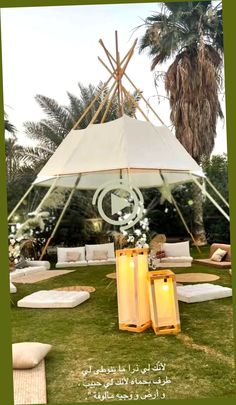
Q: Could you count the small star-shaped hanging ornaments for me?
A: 1